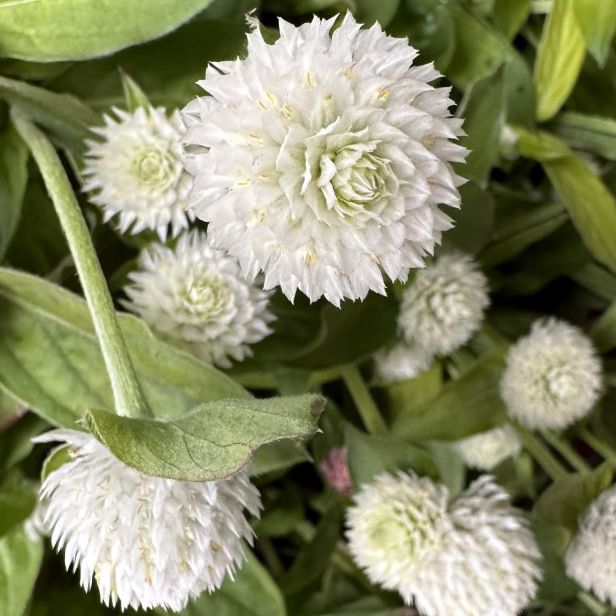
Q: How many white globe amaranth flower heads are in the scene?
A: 11